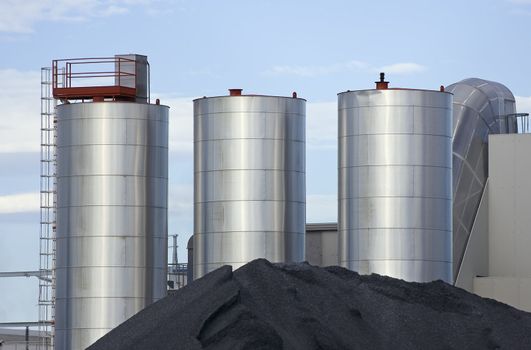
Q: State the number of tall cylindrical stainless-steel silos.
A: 3